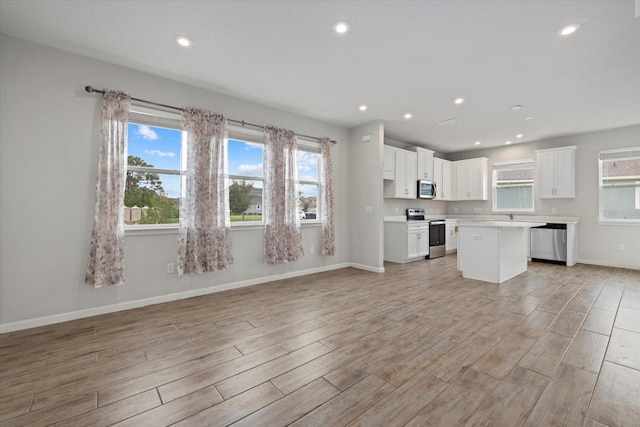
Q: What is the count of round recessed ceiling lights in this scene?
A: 9